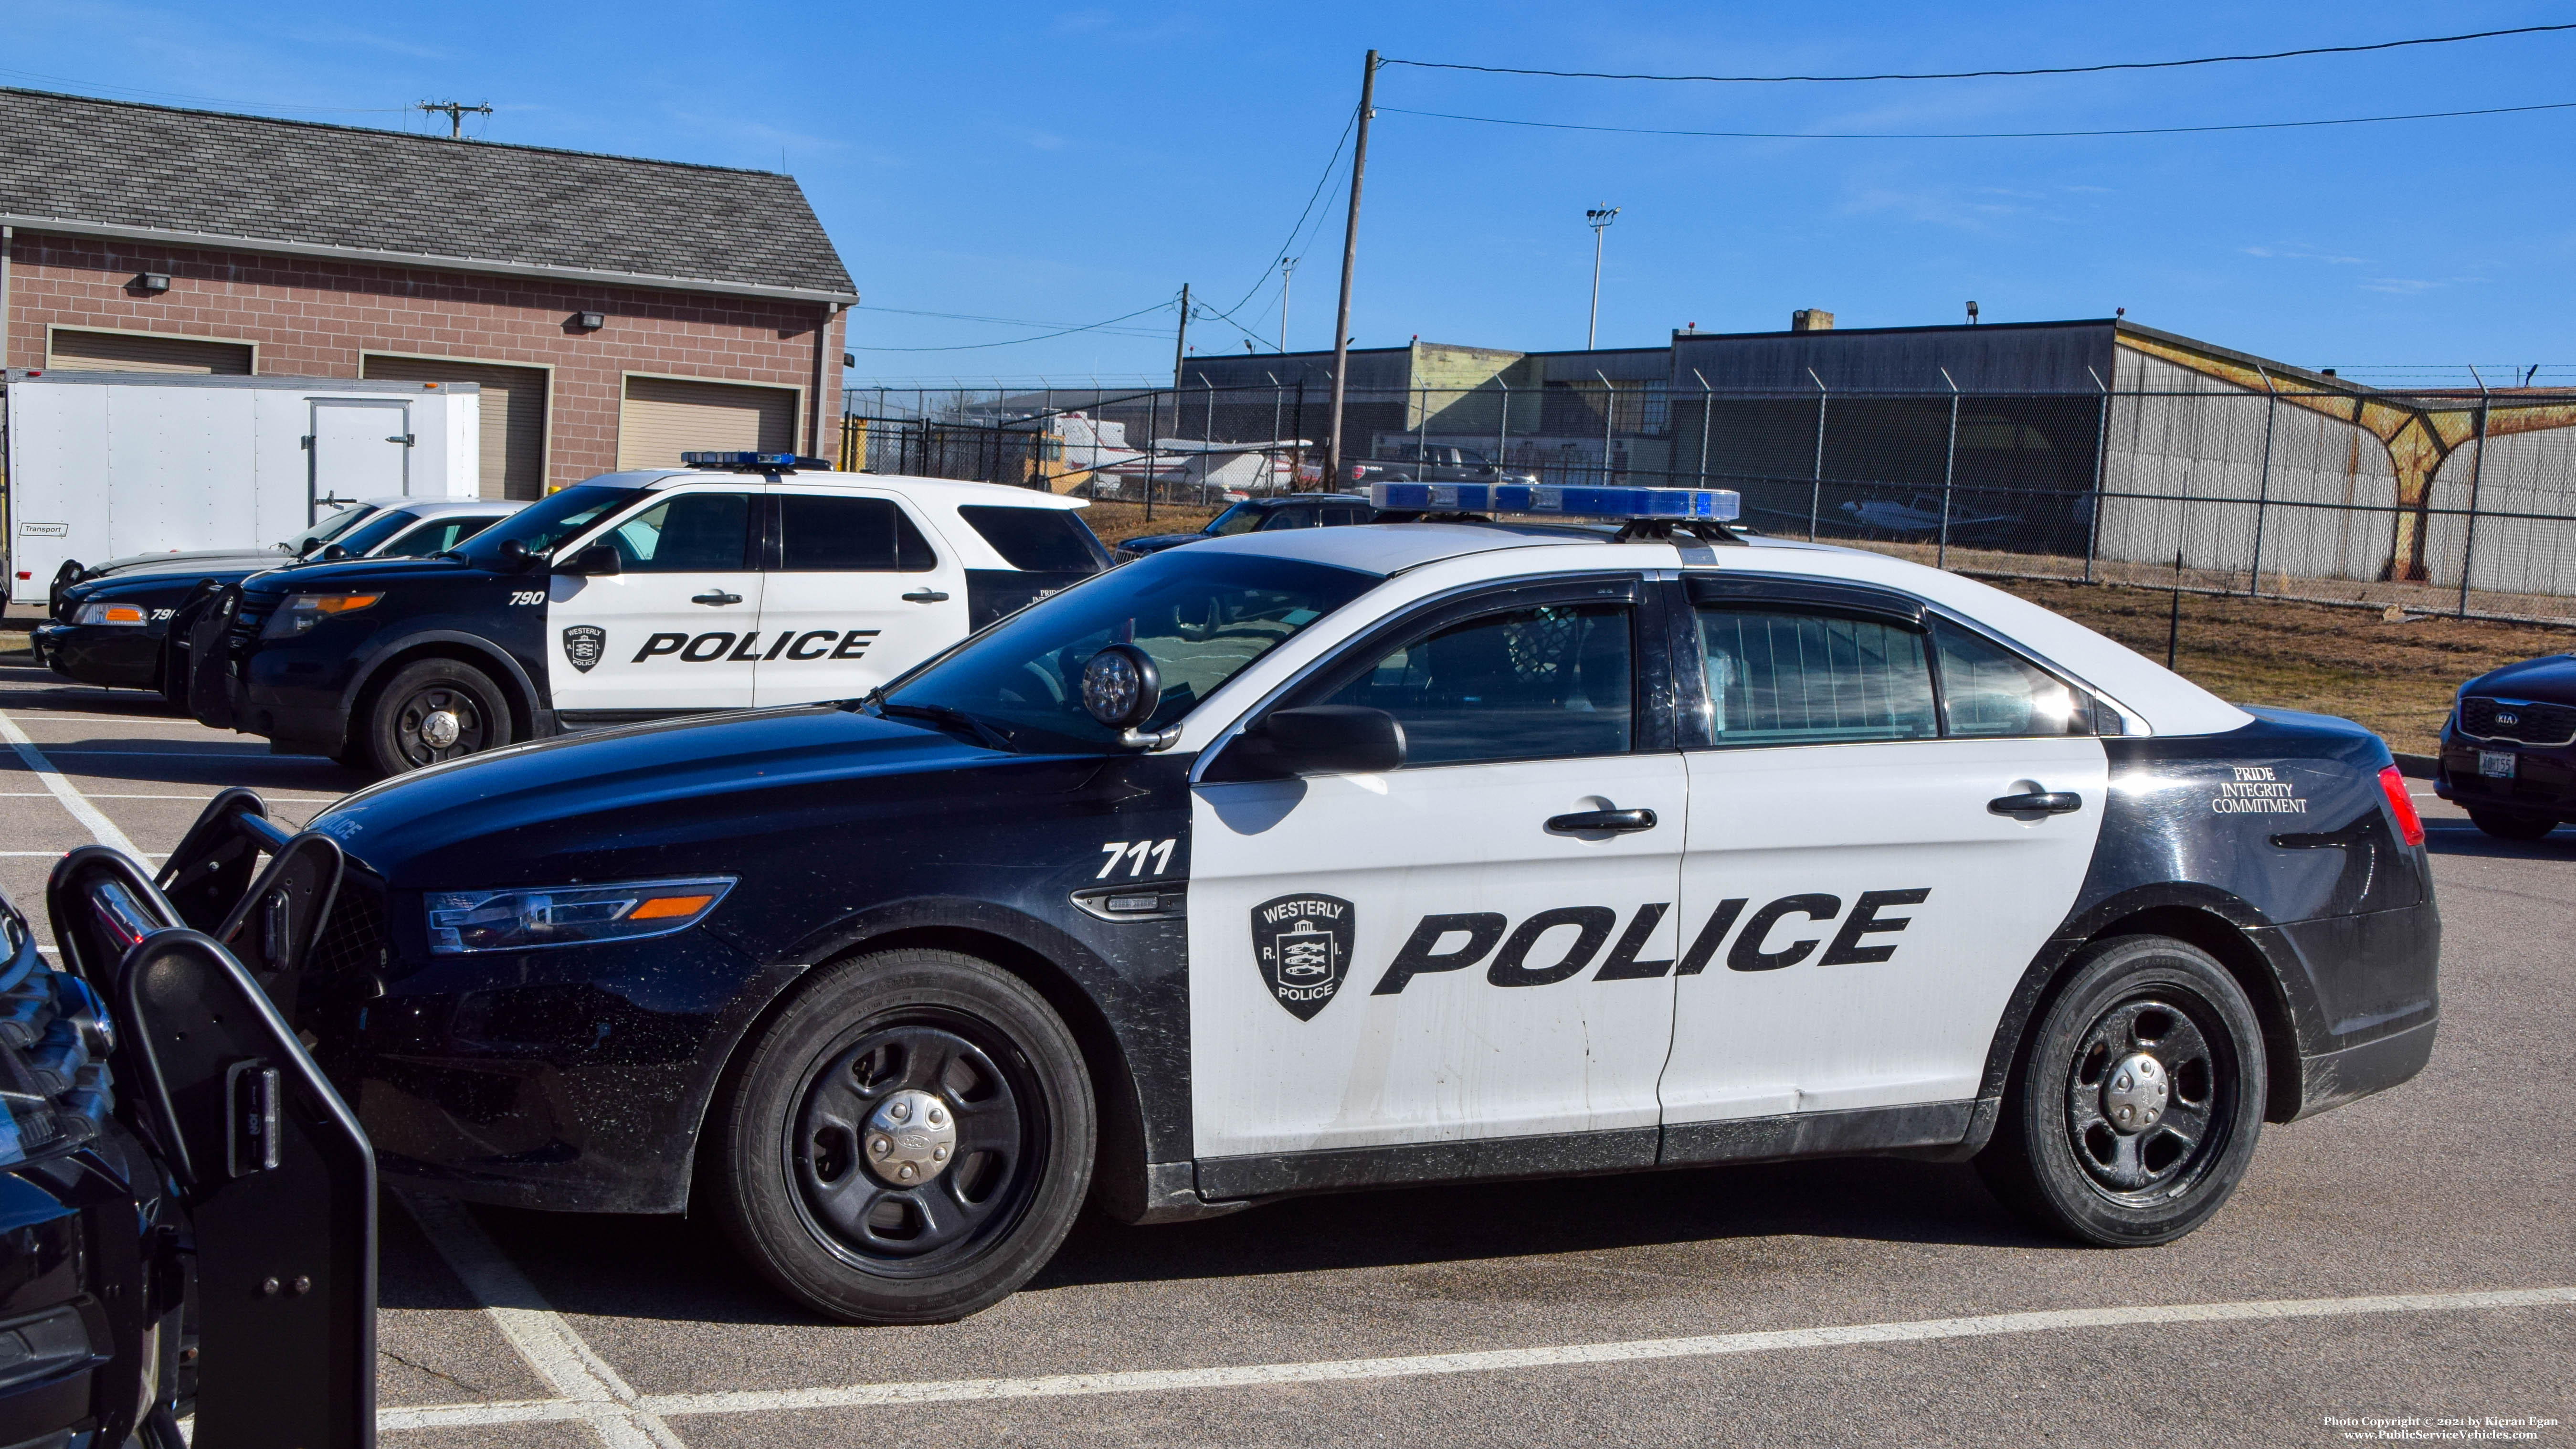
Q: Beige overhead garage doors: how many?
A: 3